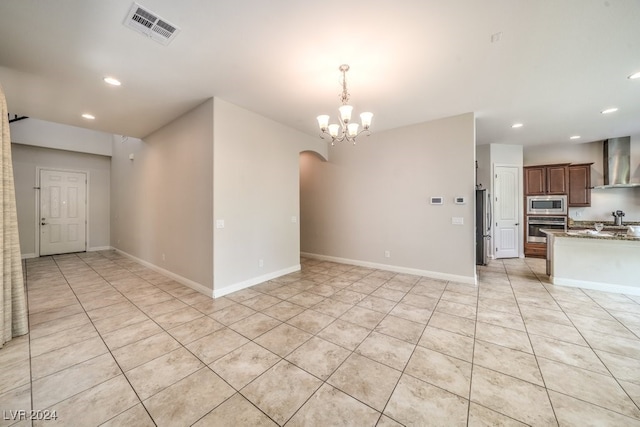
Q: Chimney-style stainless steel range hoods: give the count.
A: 1